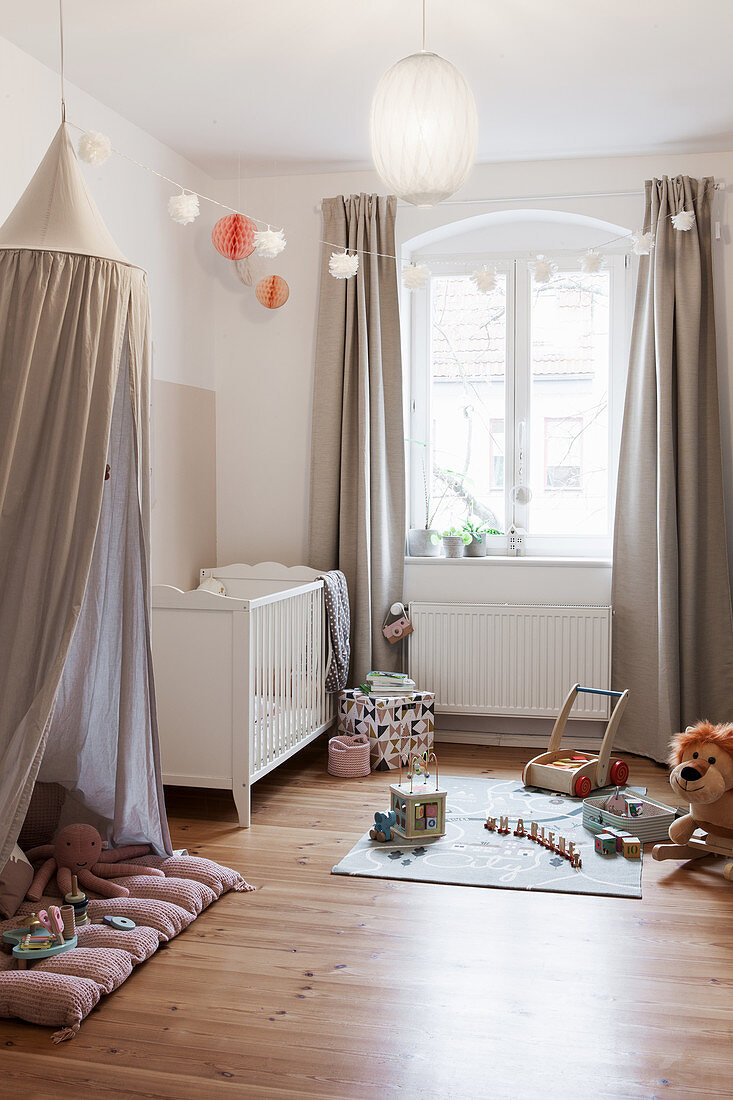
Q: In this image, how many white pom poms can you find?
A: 10